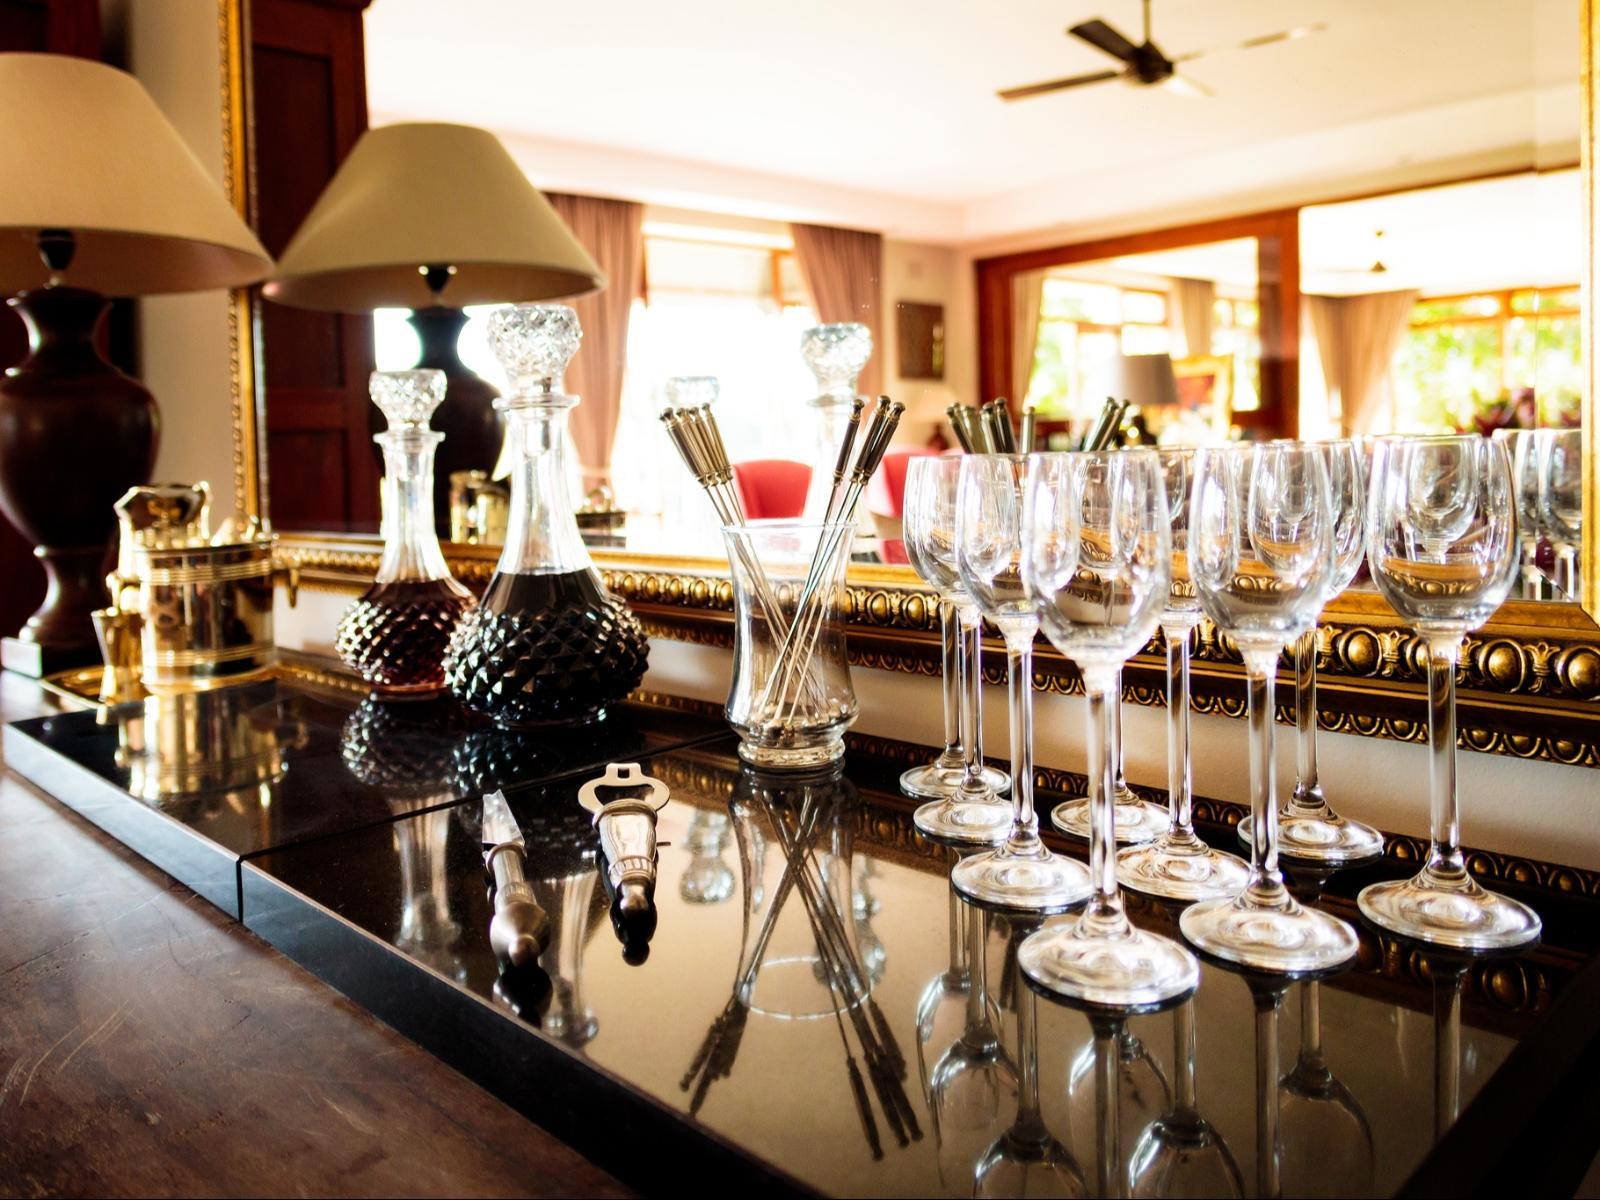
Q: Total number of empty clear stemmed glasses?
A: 9